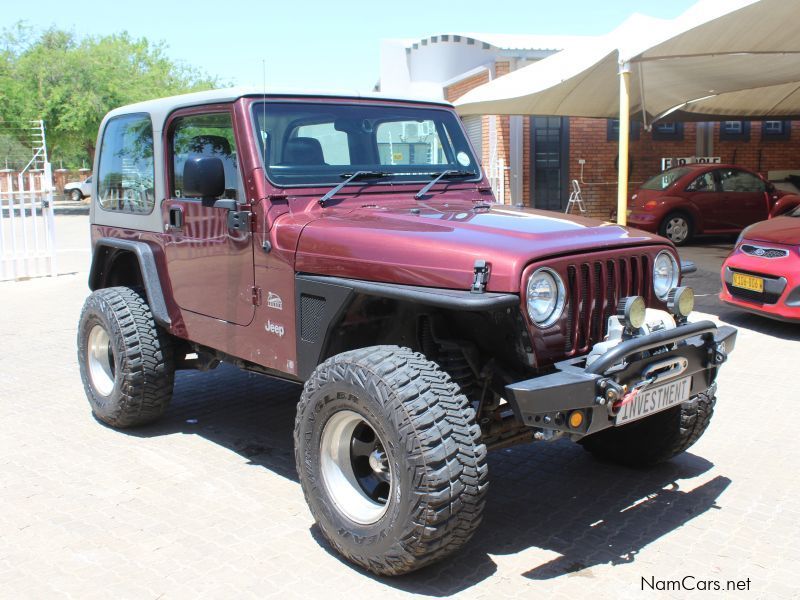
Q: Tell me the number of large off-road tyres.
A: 3